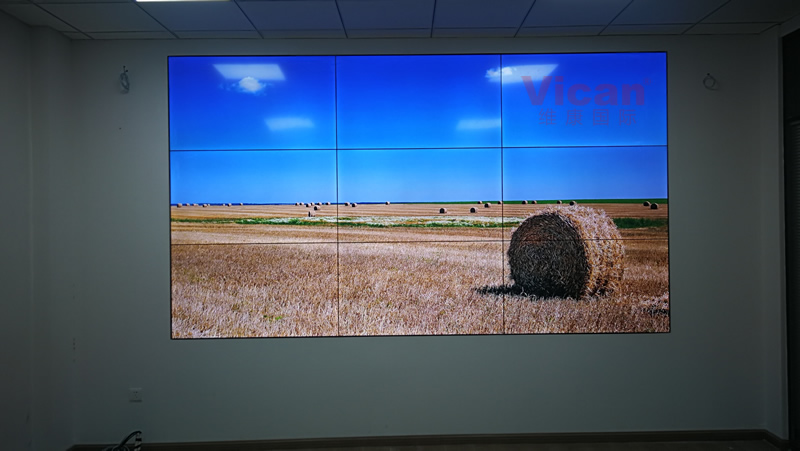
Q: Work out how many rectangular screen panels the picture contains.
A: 9